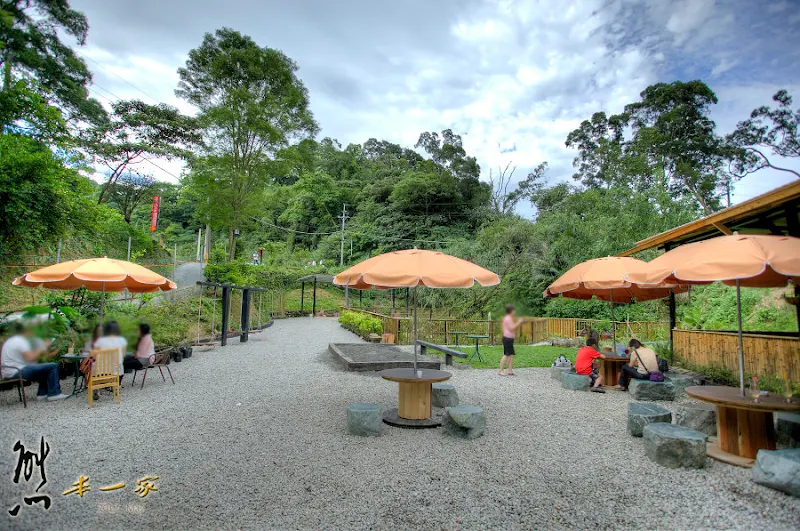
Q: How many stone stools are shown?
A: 12